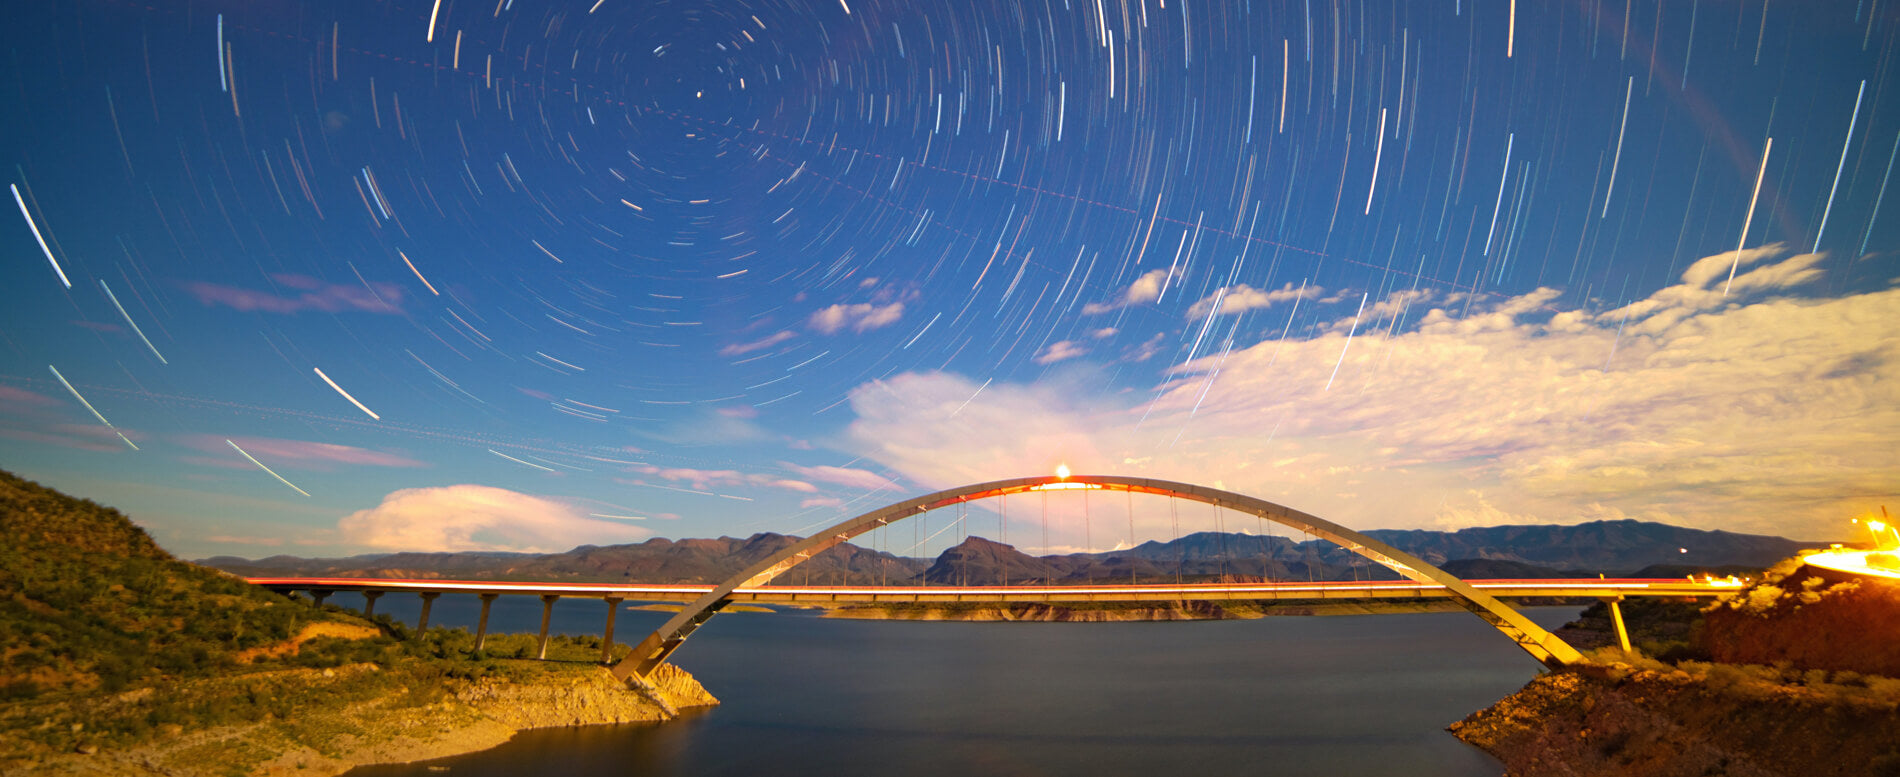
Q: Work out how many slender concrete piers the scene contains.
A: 7